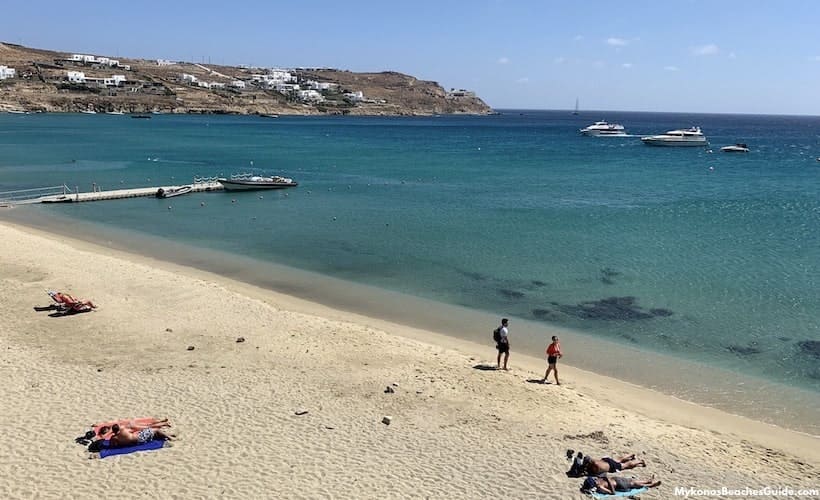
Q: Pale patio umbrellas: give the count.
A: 0